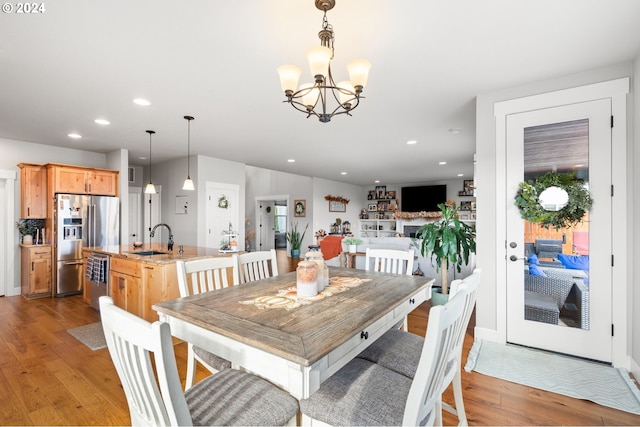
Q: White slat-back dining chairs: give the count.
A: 6